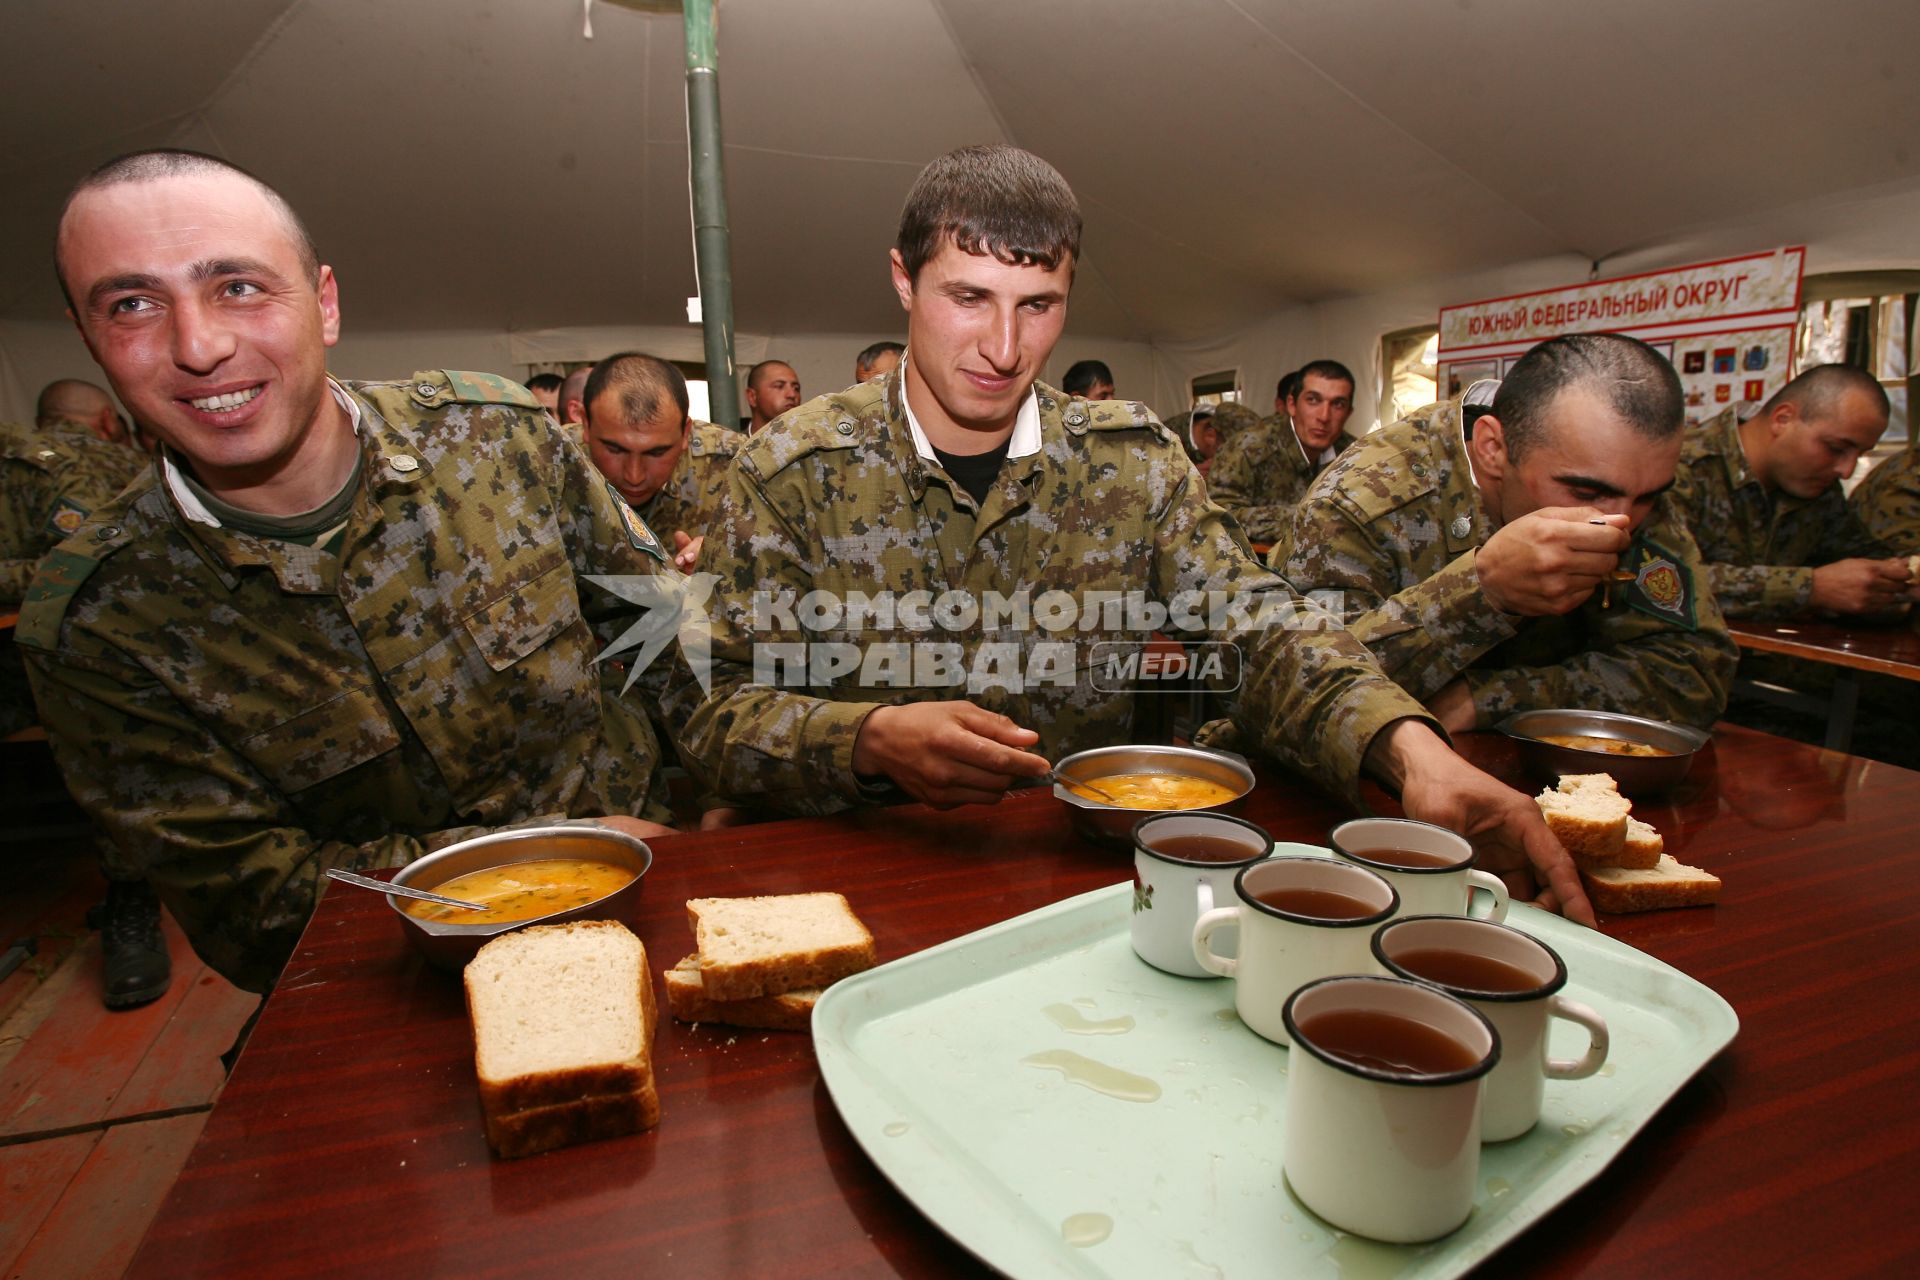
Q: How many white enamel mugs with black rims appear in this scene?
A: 5